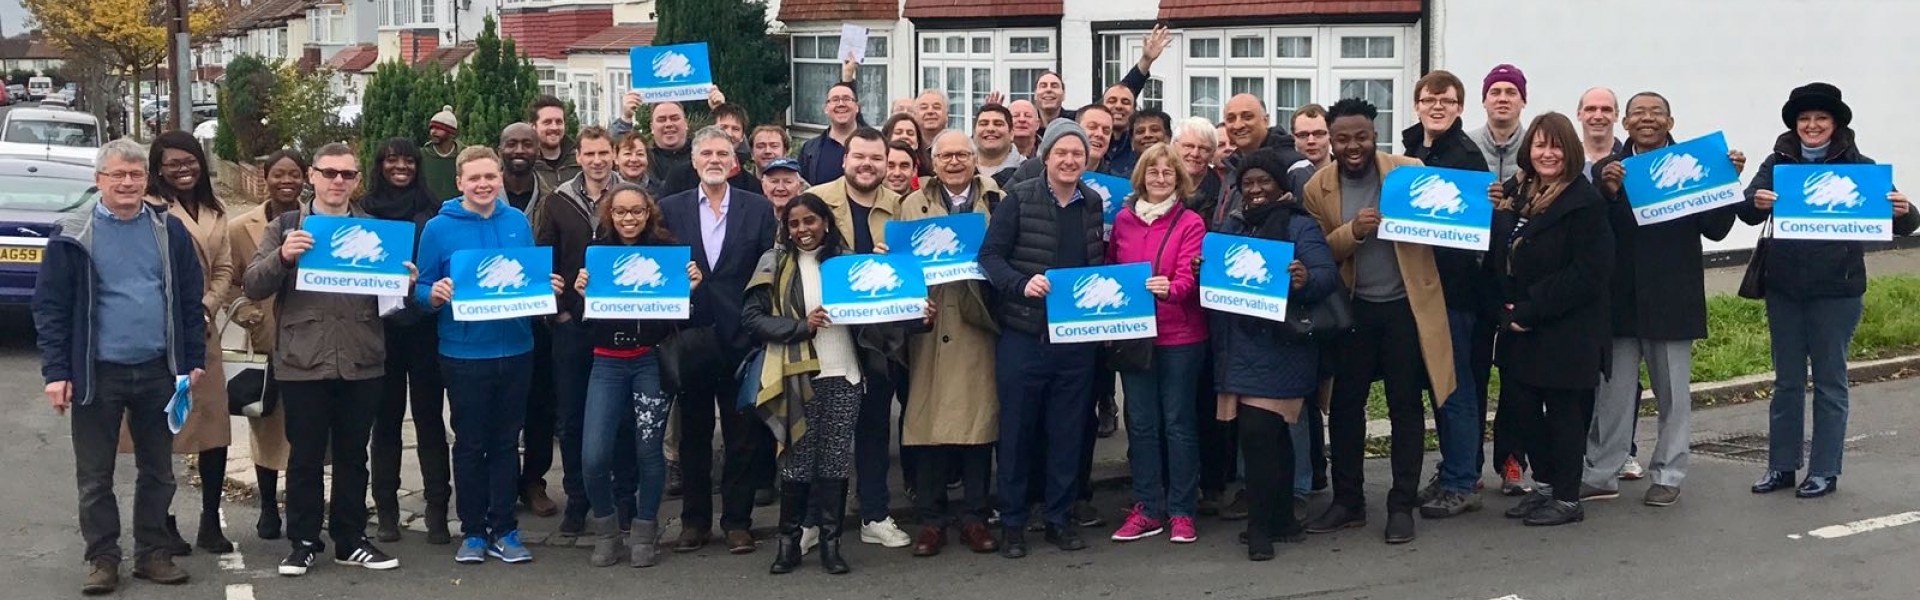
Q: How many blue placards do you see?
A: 12